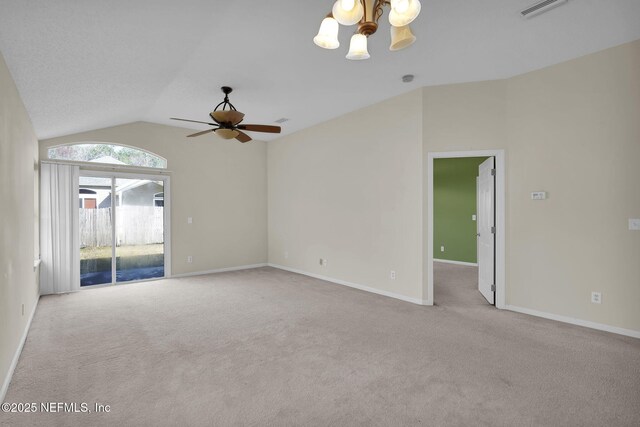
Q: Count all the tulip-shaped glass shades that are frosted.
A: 5